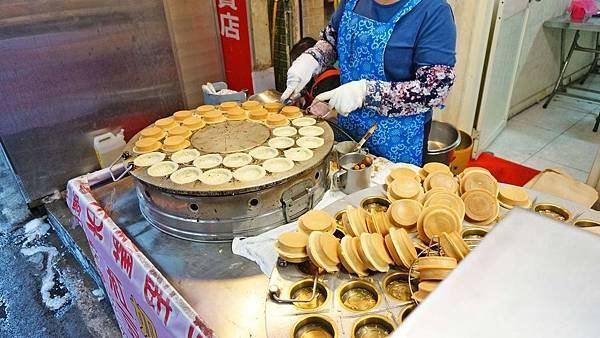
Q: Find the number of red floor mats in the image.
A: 1